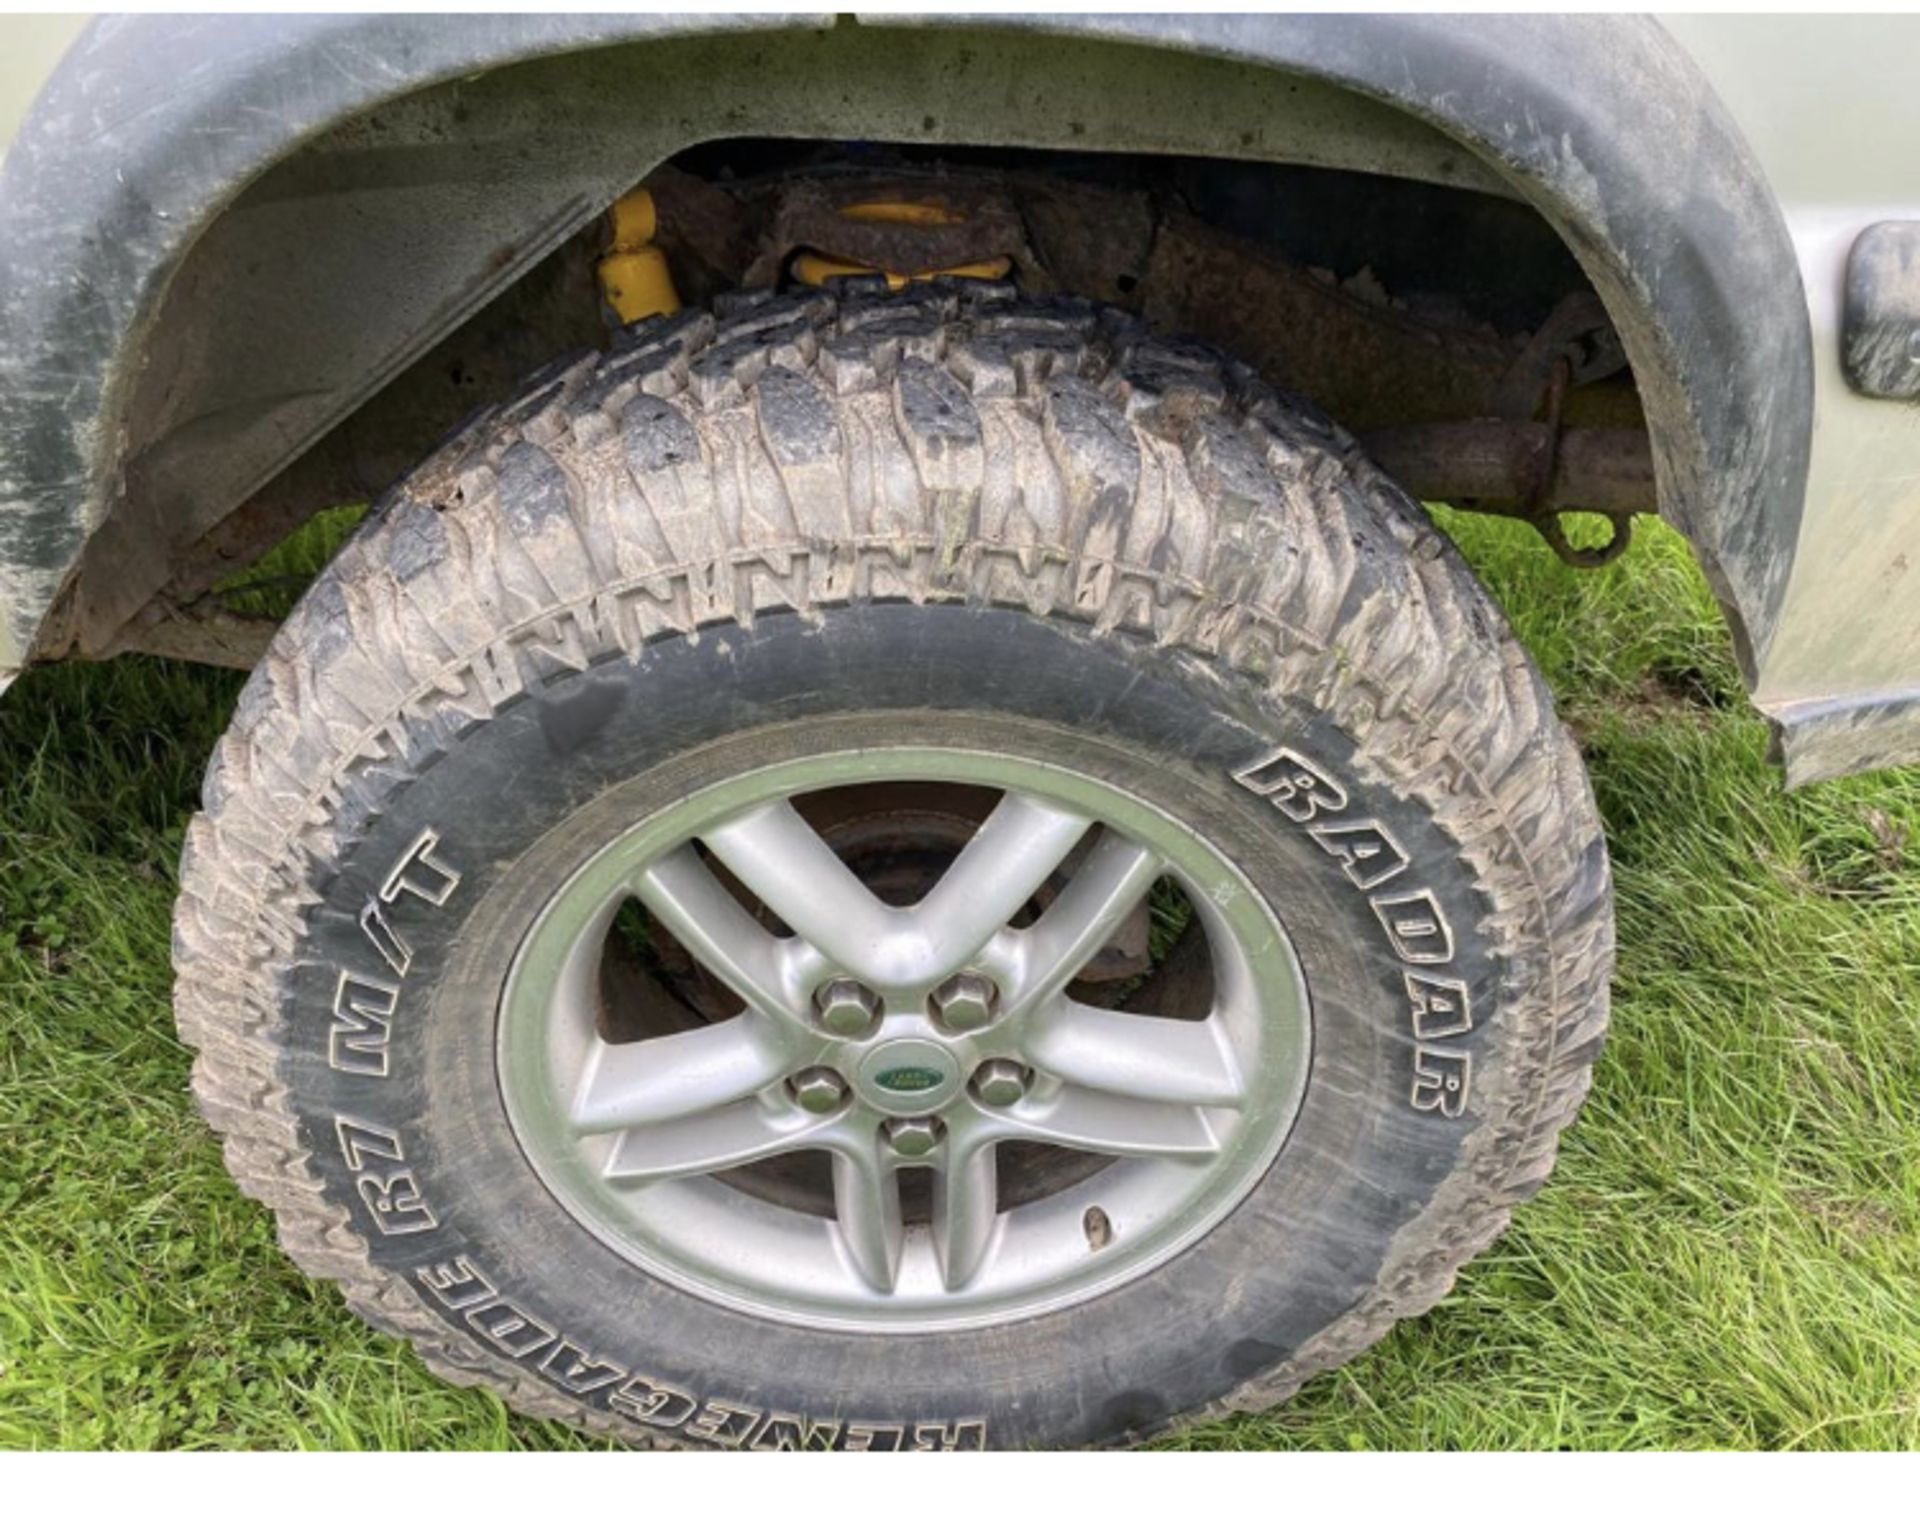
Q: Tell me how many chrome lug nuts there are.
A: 5